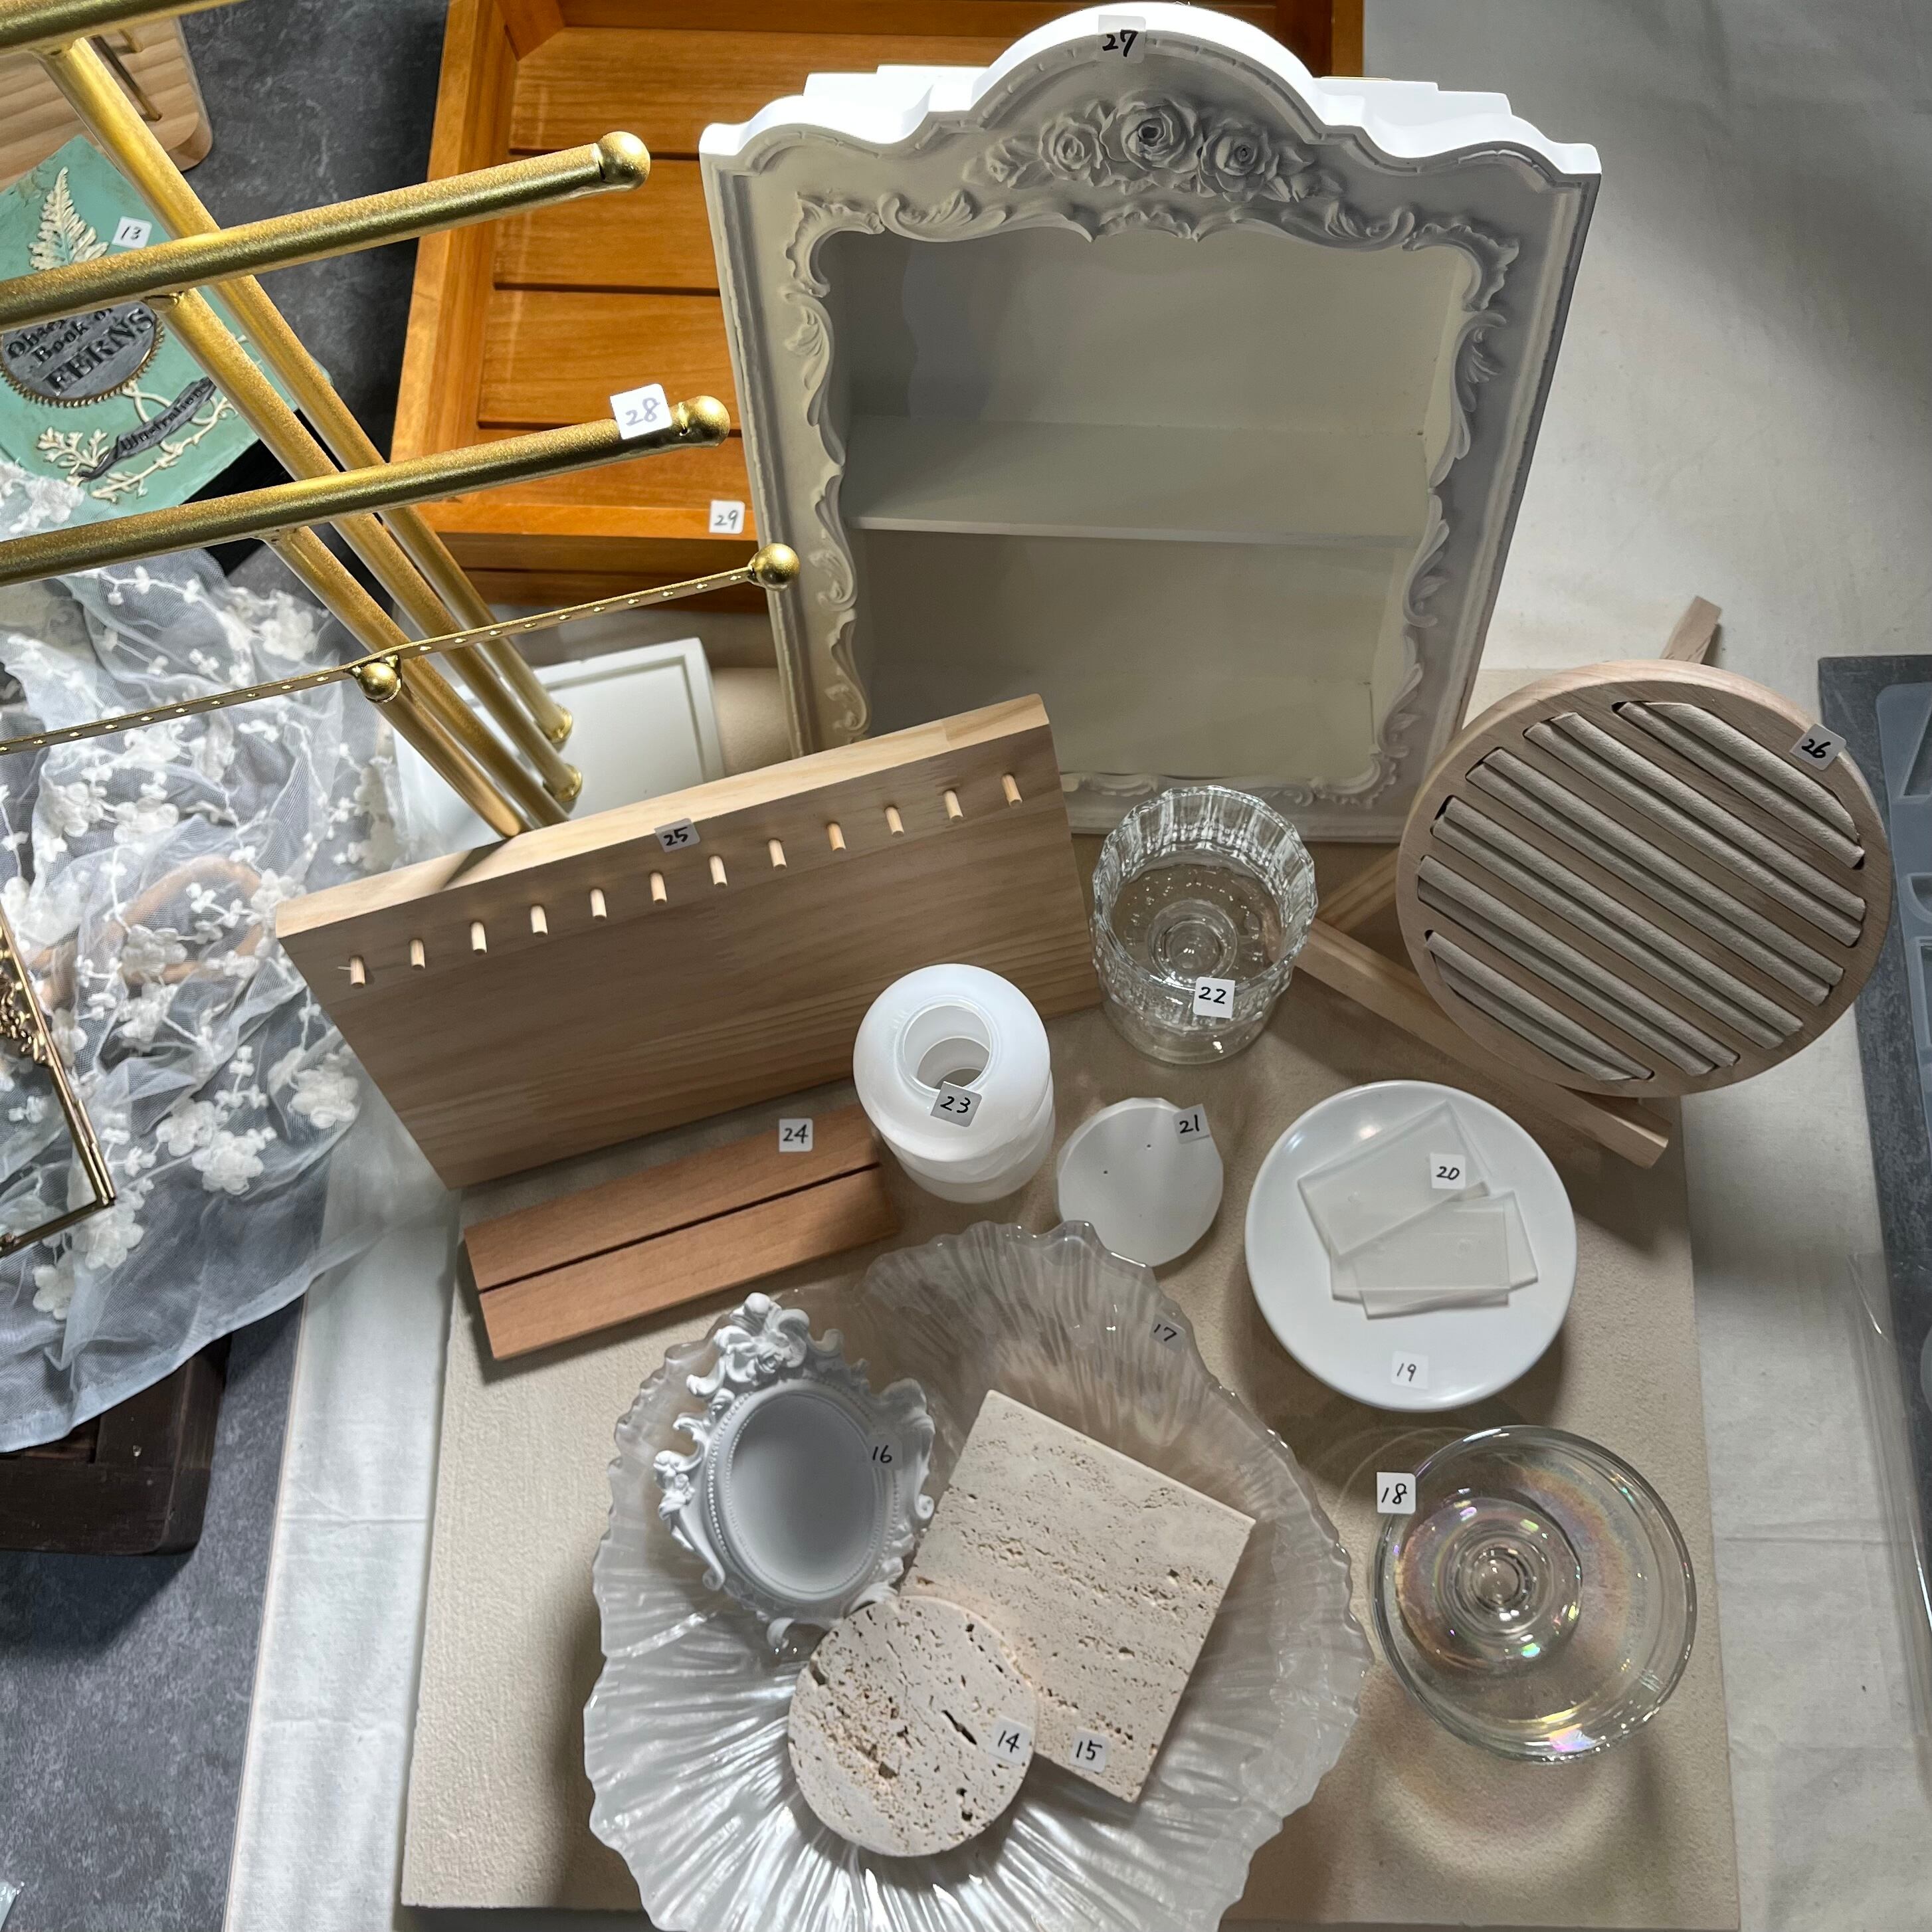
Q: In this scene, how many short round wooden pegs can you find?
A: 12